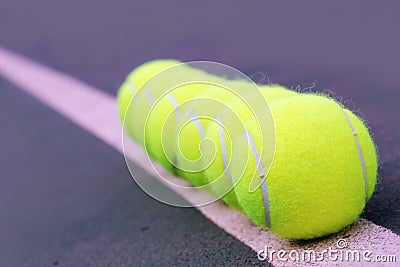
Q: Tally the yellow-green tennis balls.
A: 6